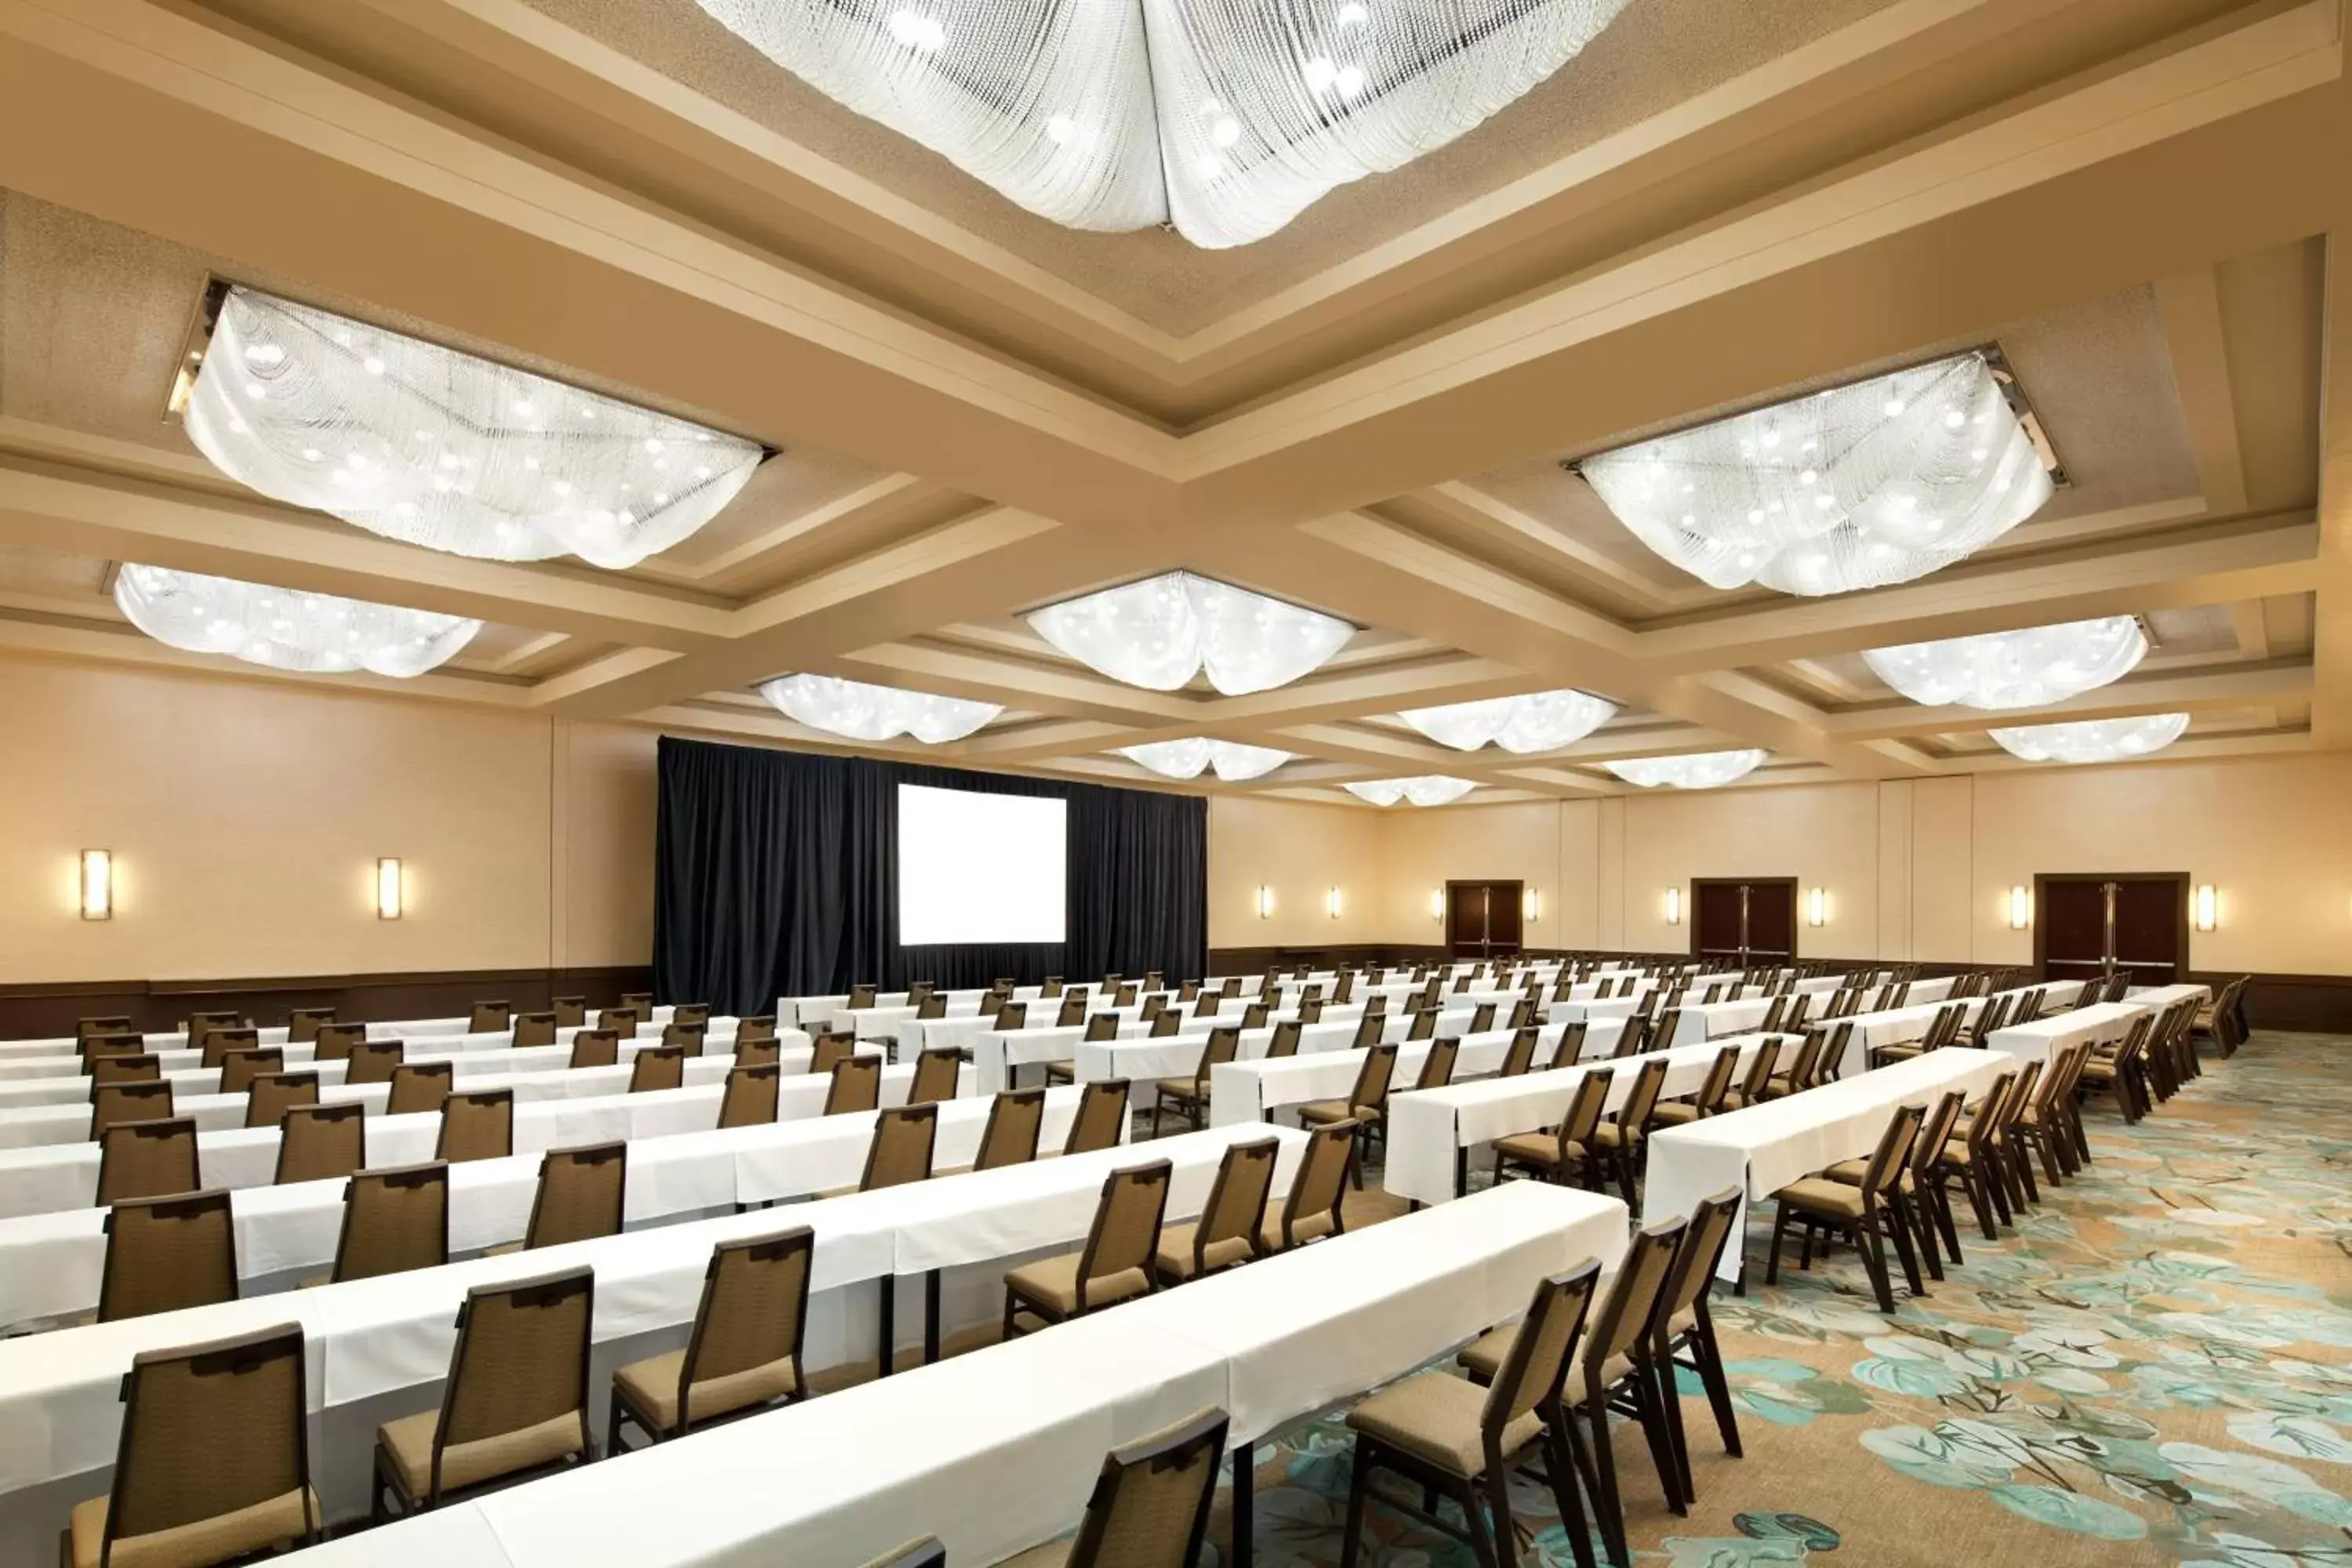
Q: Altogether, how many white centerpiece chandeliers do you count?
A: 12